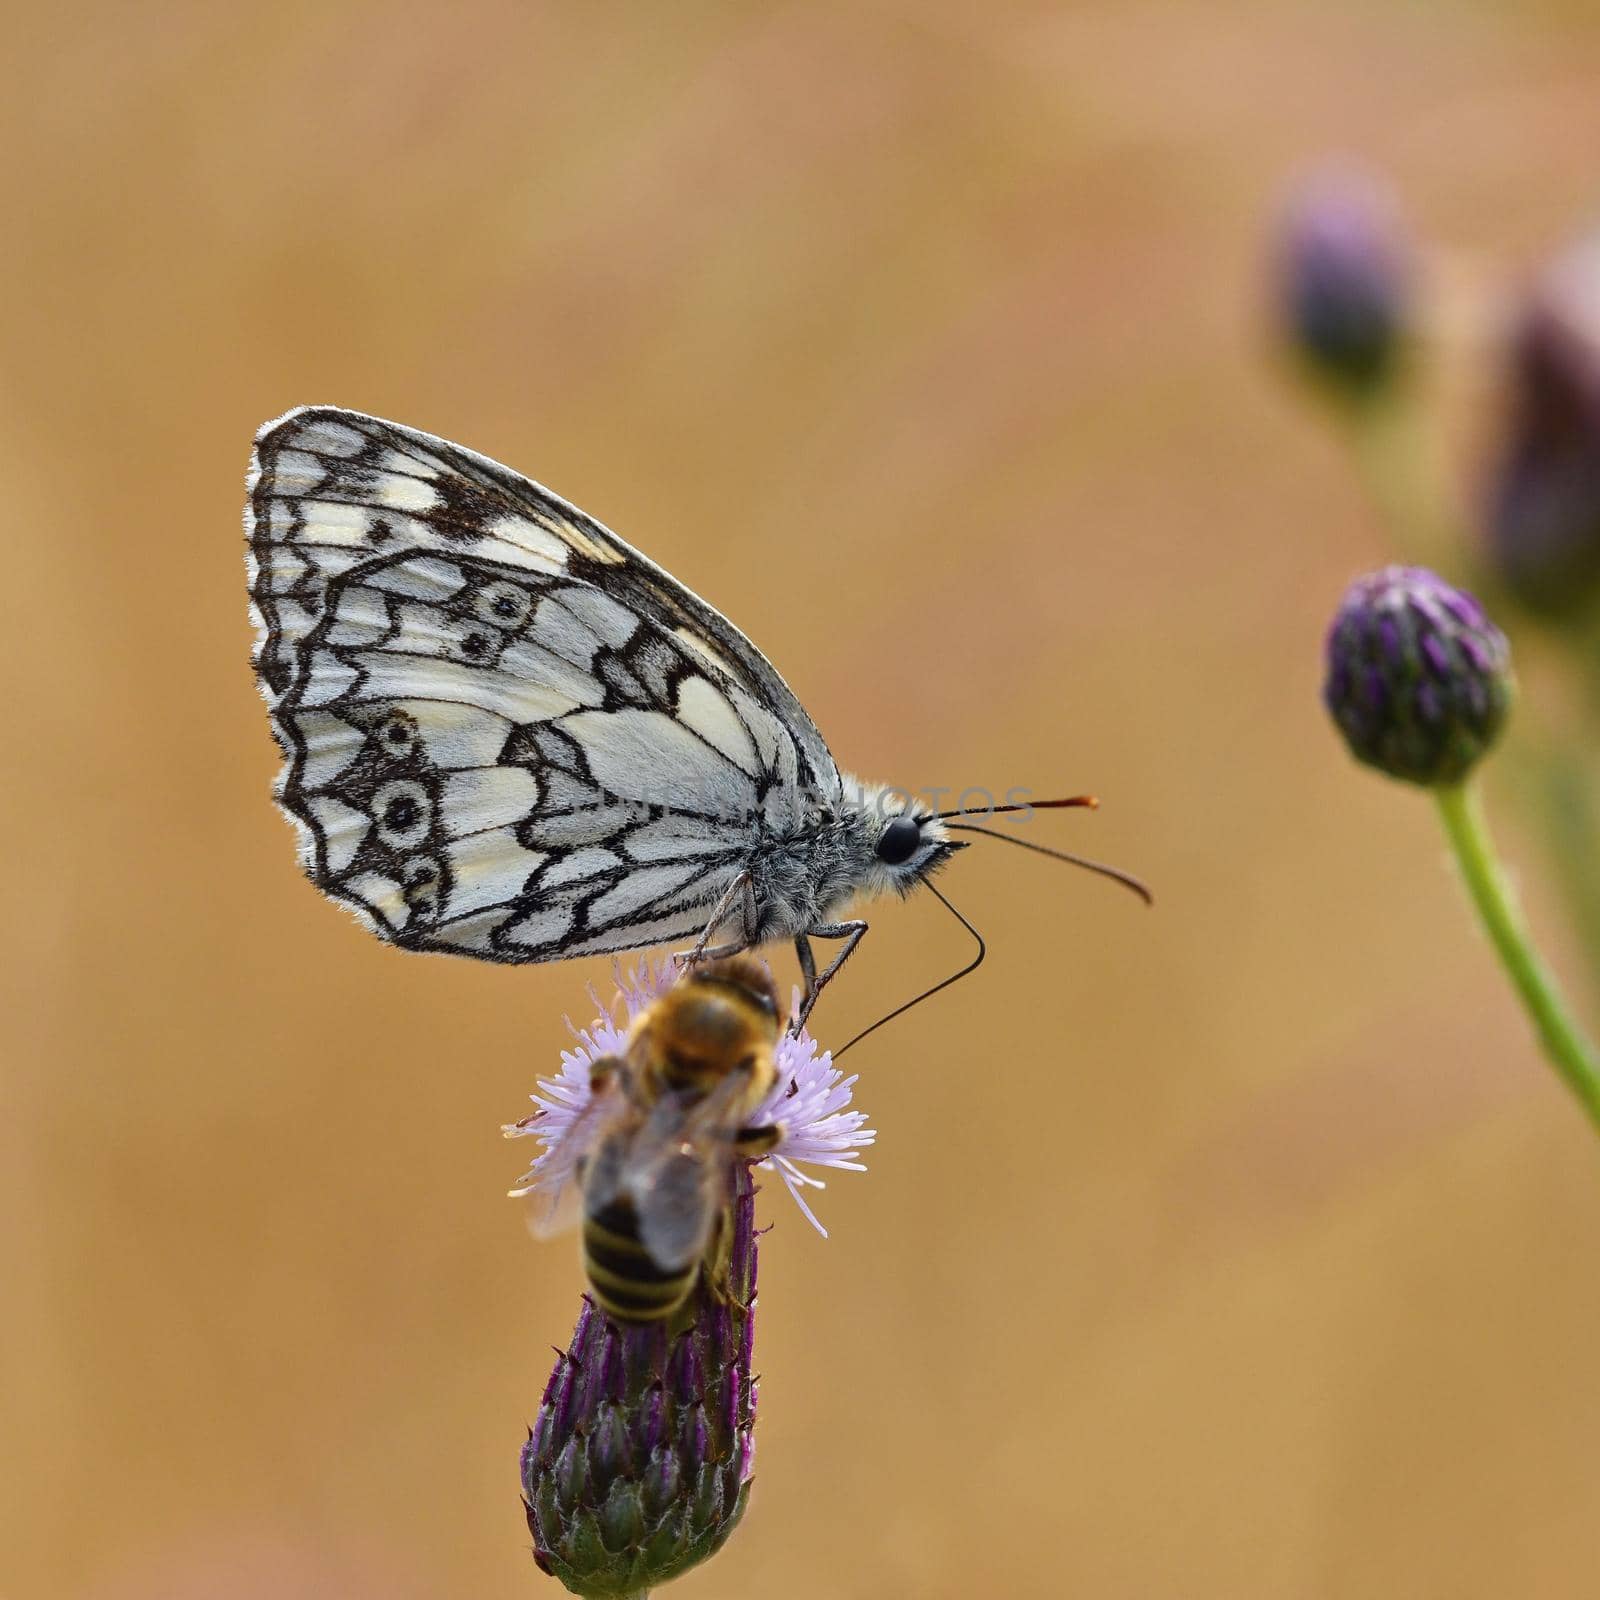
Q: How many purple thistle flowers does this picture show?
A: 4